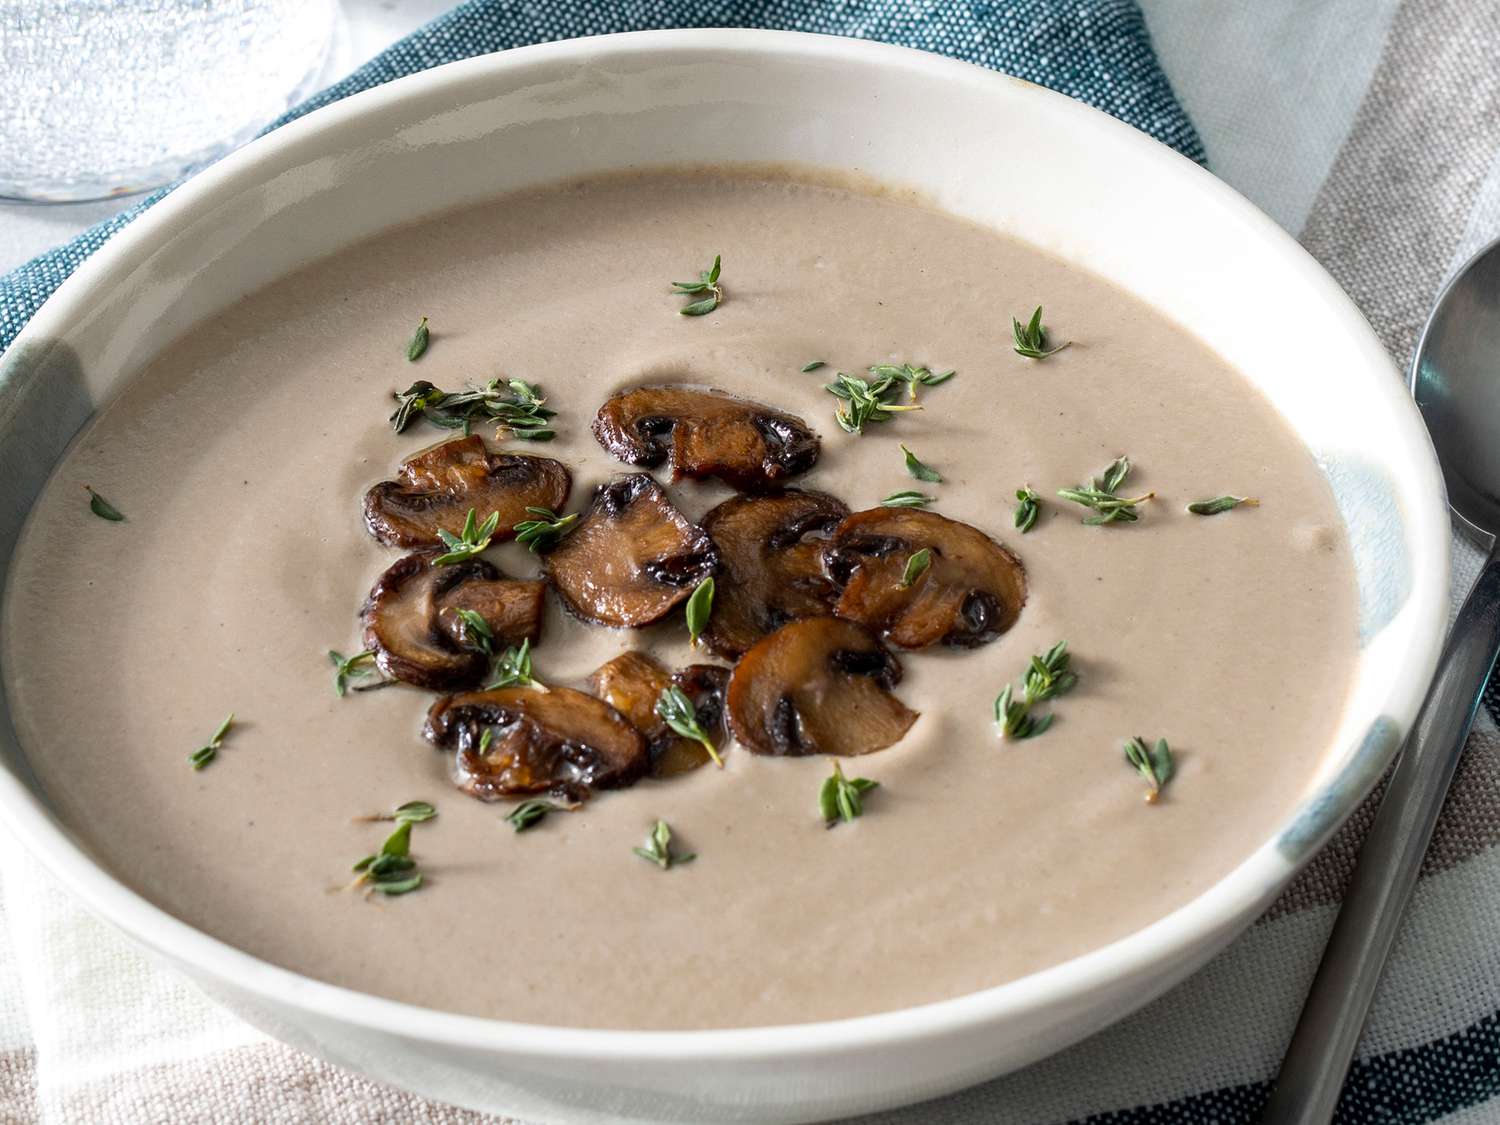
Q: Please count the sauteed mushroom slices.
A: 9